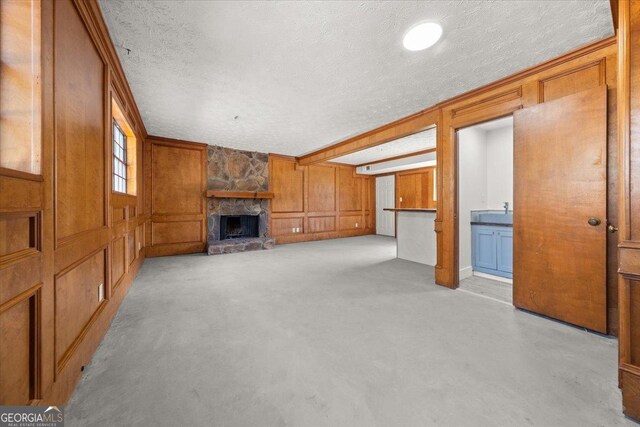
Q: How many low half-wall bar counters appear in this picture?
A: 1